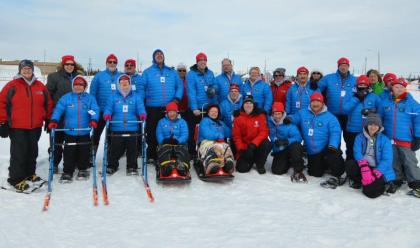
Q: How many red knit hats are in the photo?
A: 15